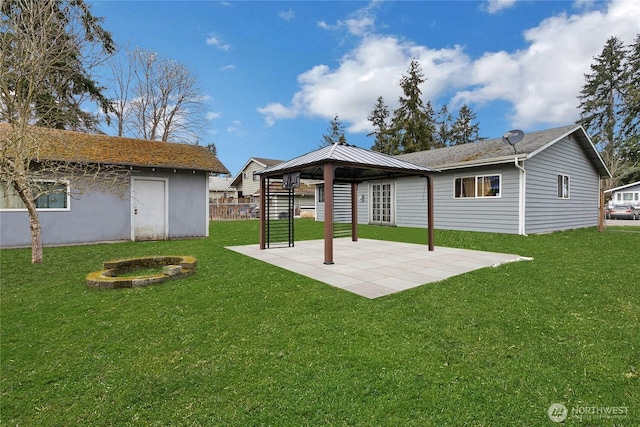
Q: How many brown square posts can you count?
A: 4